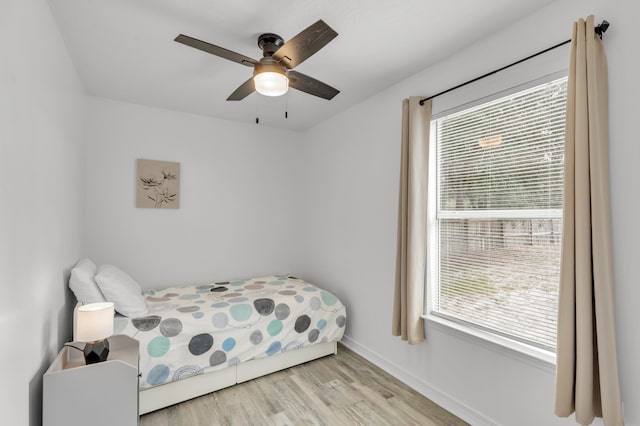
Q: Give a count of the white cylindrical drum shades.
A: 1